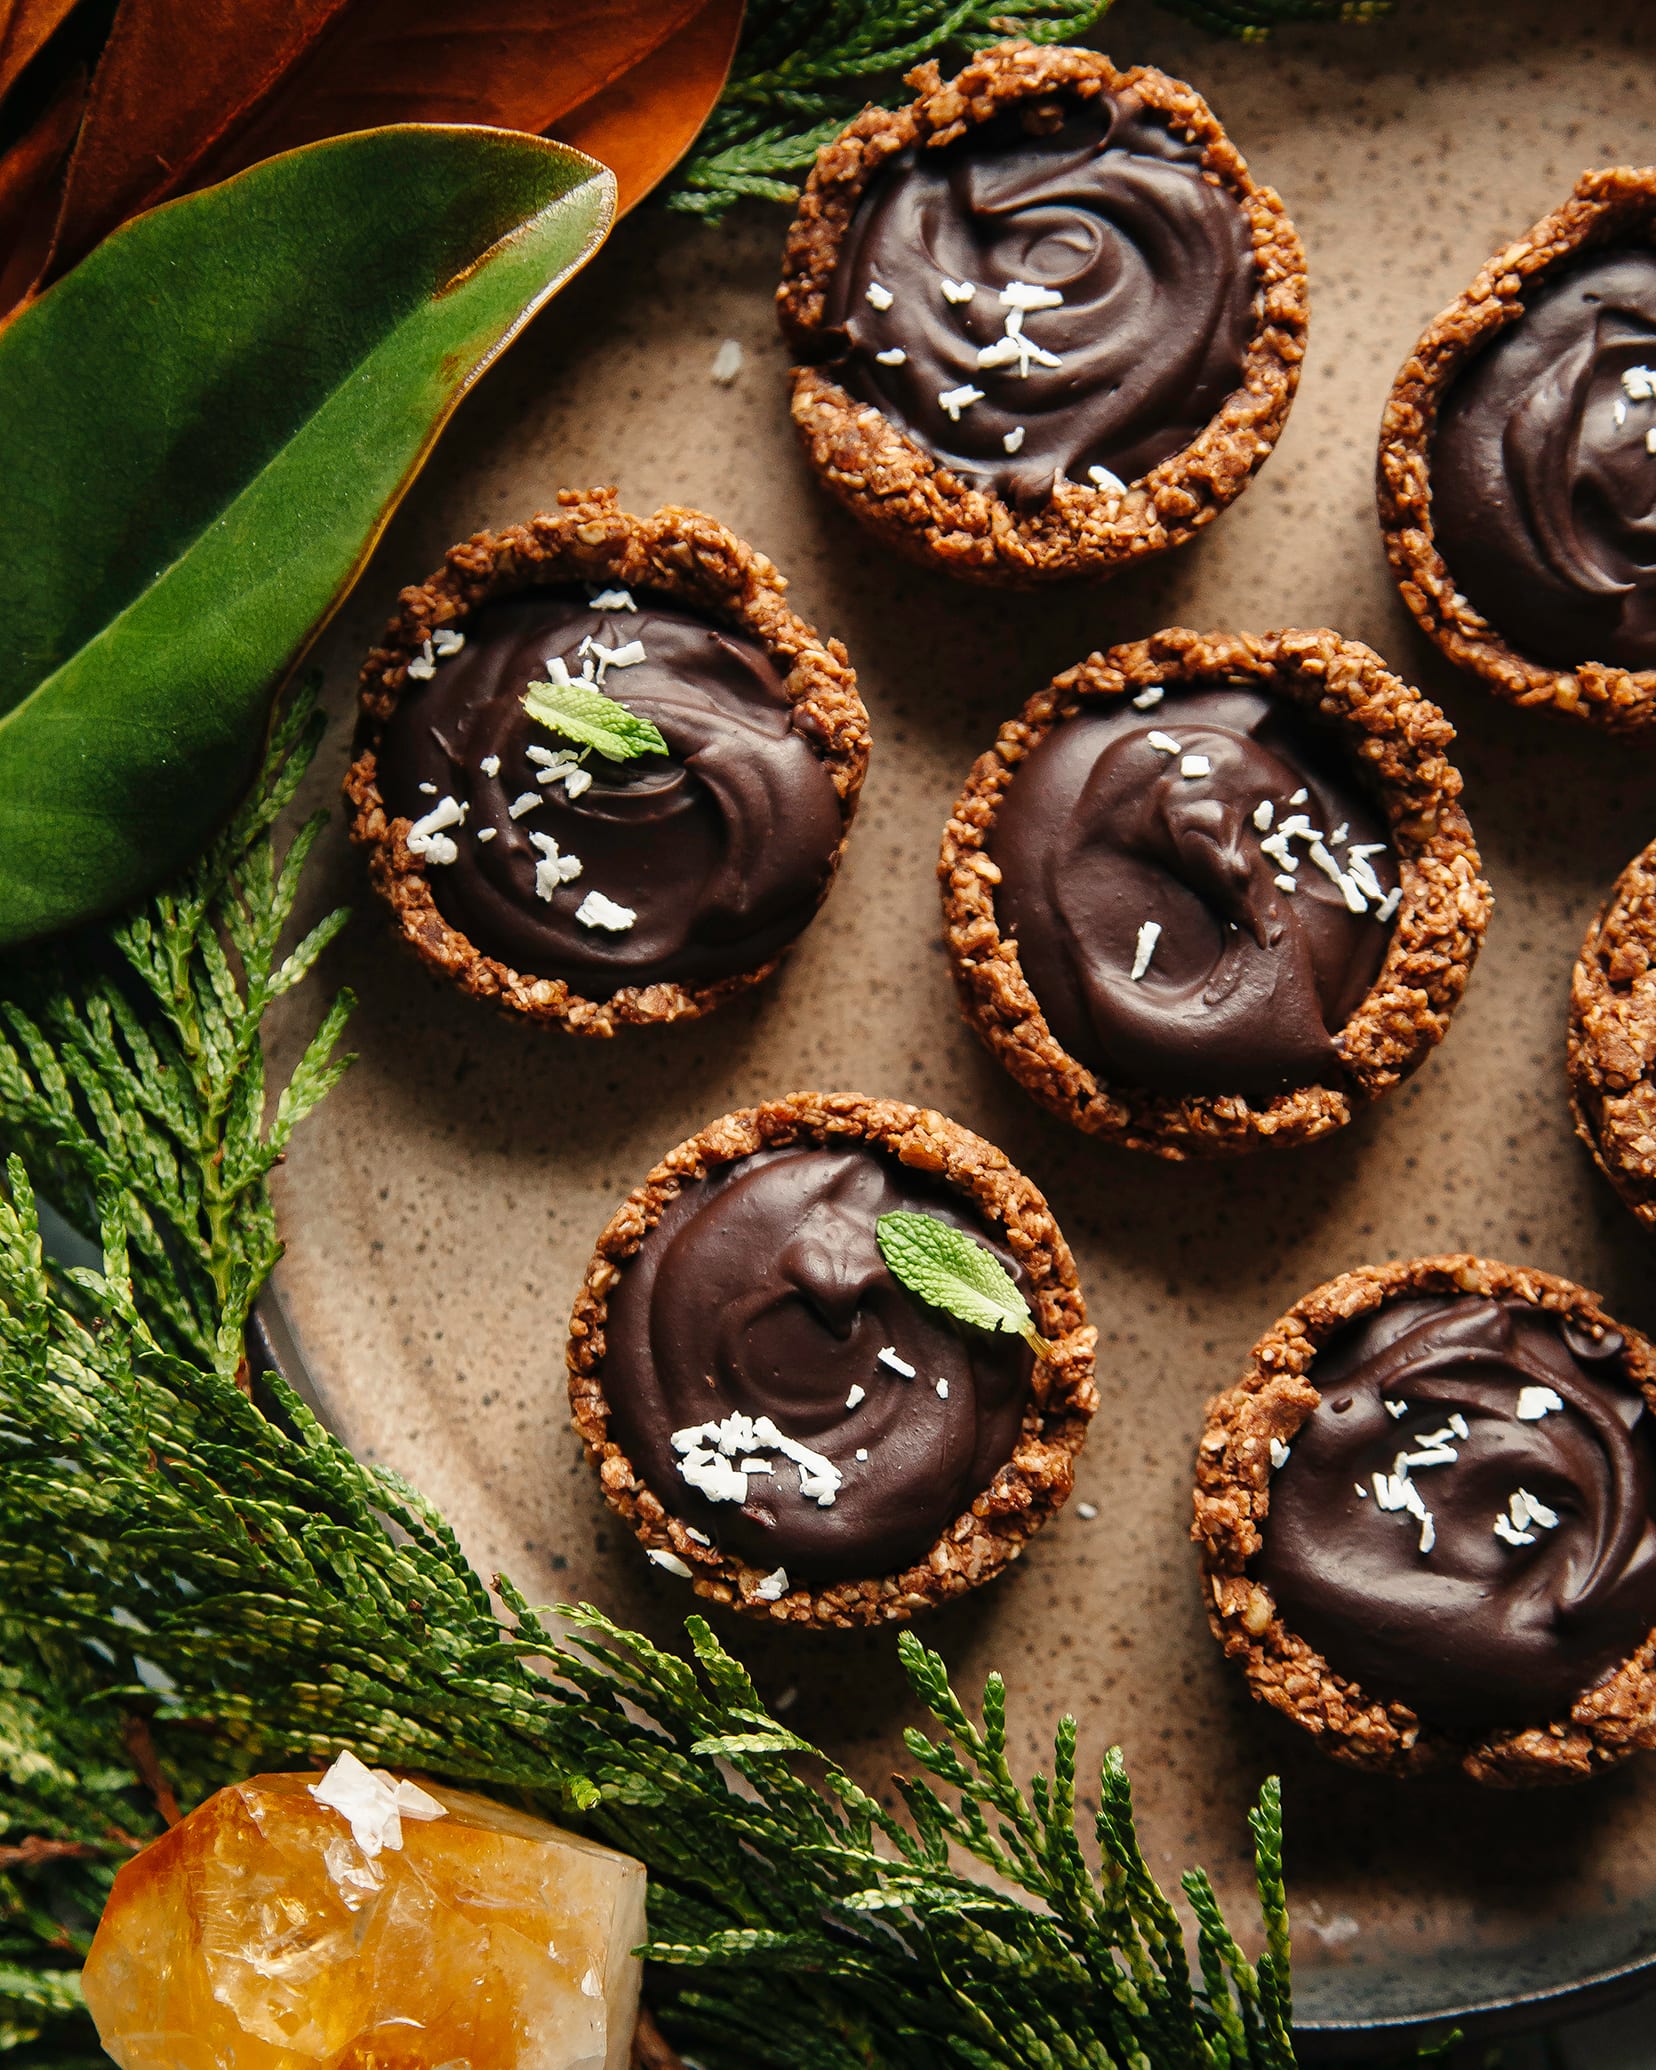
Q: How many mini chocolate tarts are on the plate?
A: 7